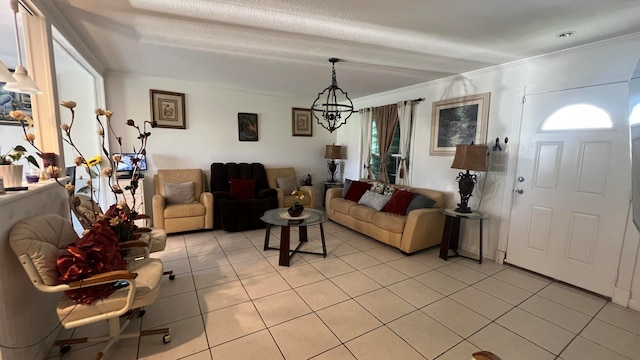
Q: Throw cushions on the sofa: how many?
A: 7